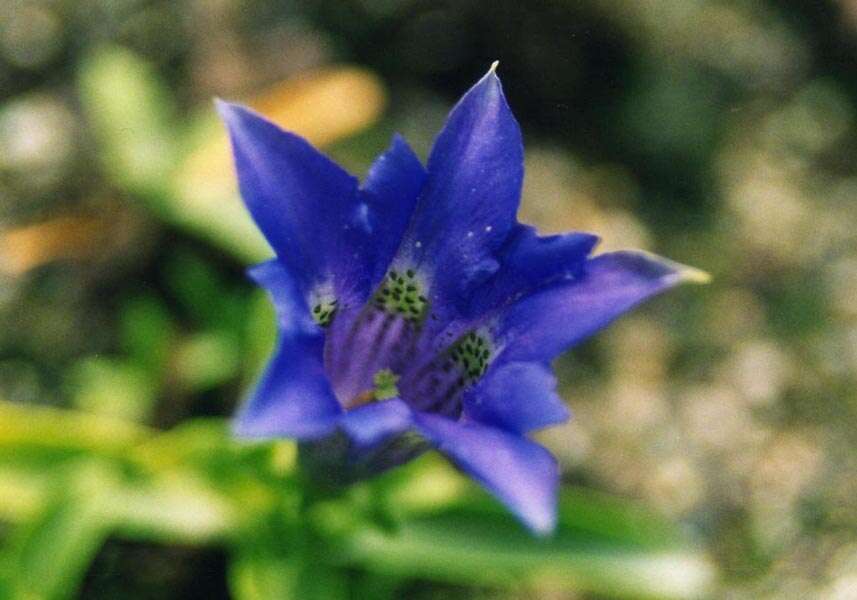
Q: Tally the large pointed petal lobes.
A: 5